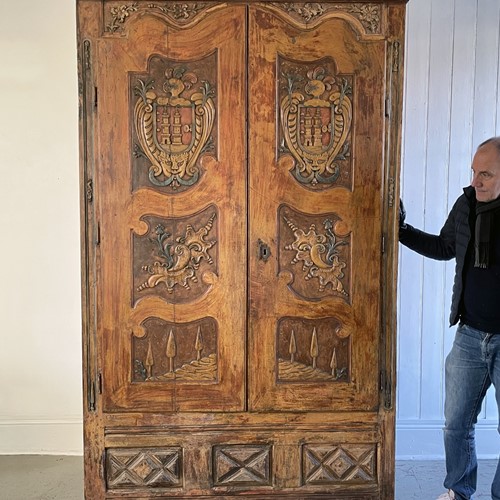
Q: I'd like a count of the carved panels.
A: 9